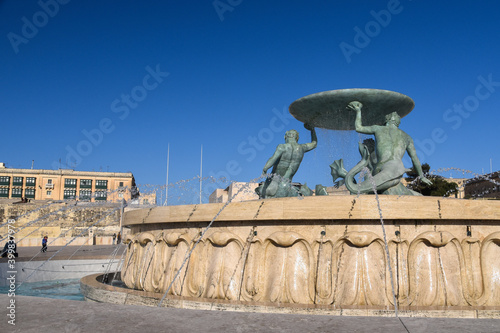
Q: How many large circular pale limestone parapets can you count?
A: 1